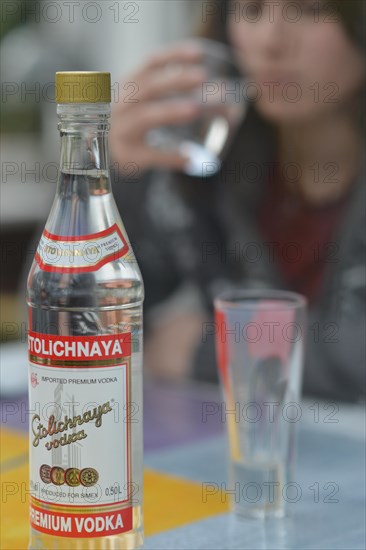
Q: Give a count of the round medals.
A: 4